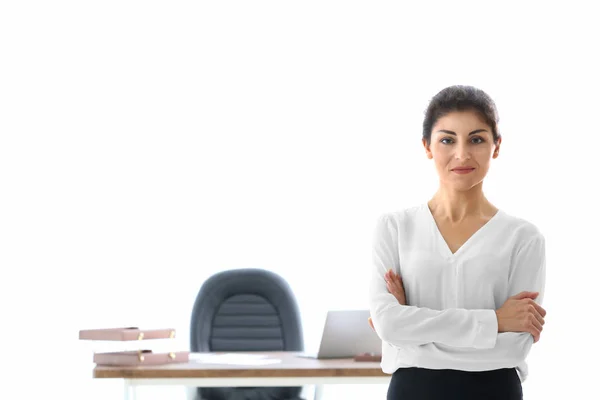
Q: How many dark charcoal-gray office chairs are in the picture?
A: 1